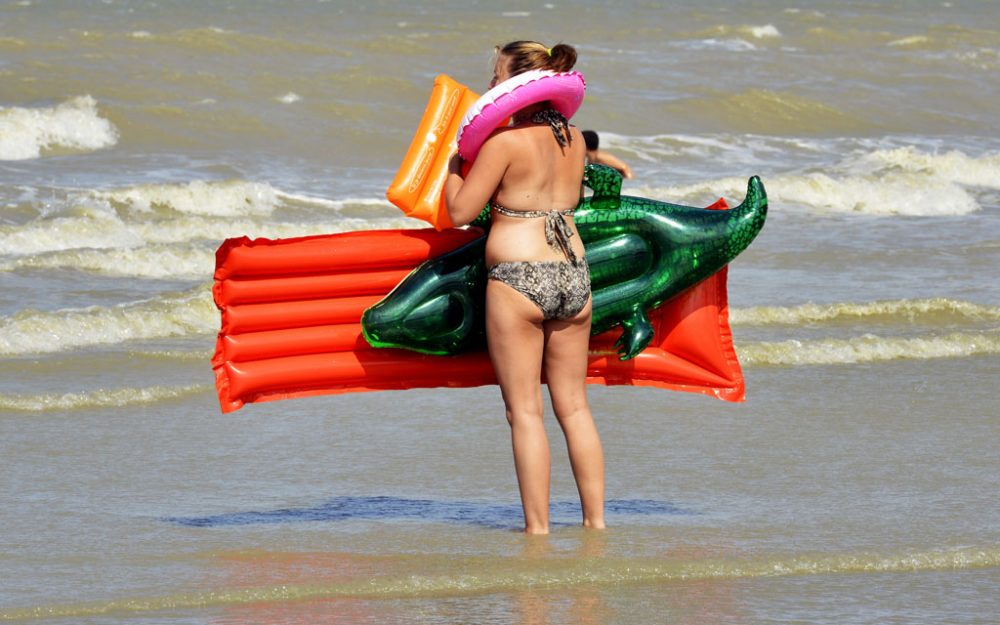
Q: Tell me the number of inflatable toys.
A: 4